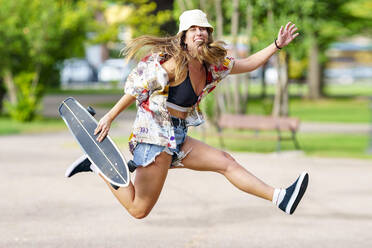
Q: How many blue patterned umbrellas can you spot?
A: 0